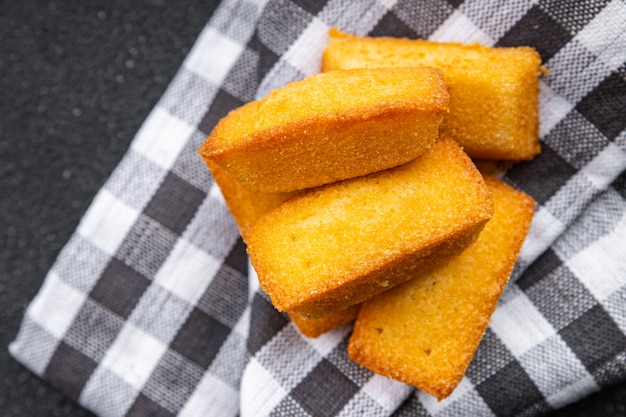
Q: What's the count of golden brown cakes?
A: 5